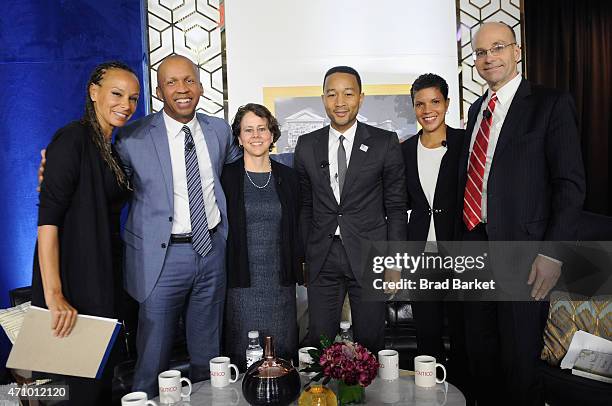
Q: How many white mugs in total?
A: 6